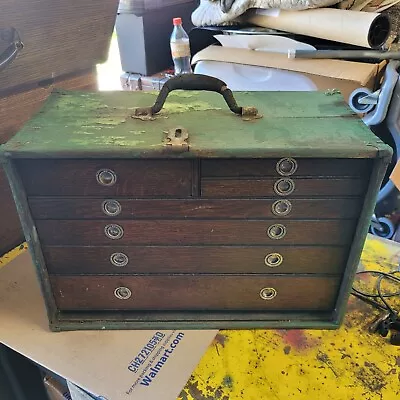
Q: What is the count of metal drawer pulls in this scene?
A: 11